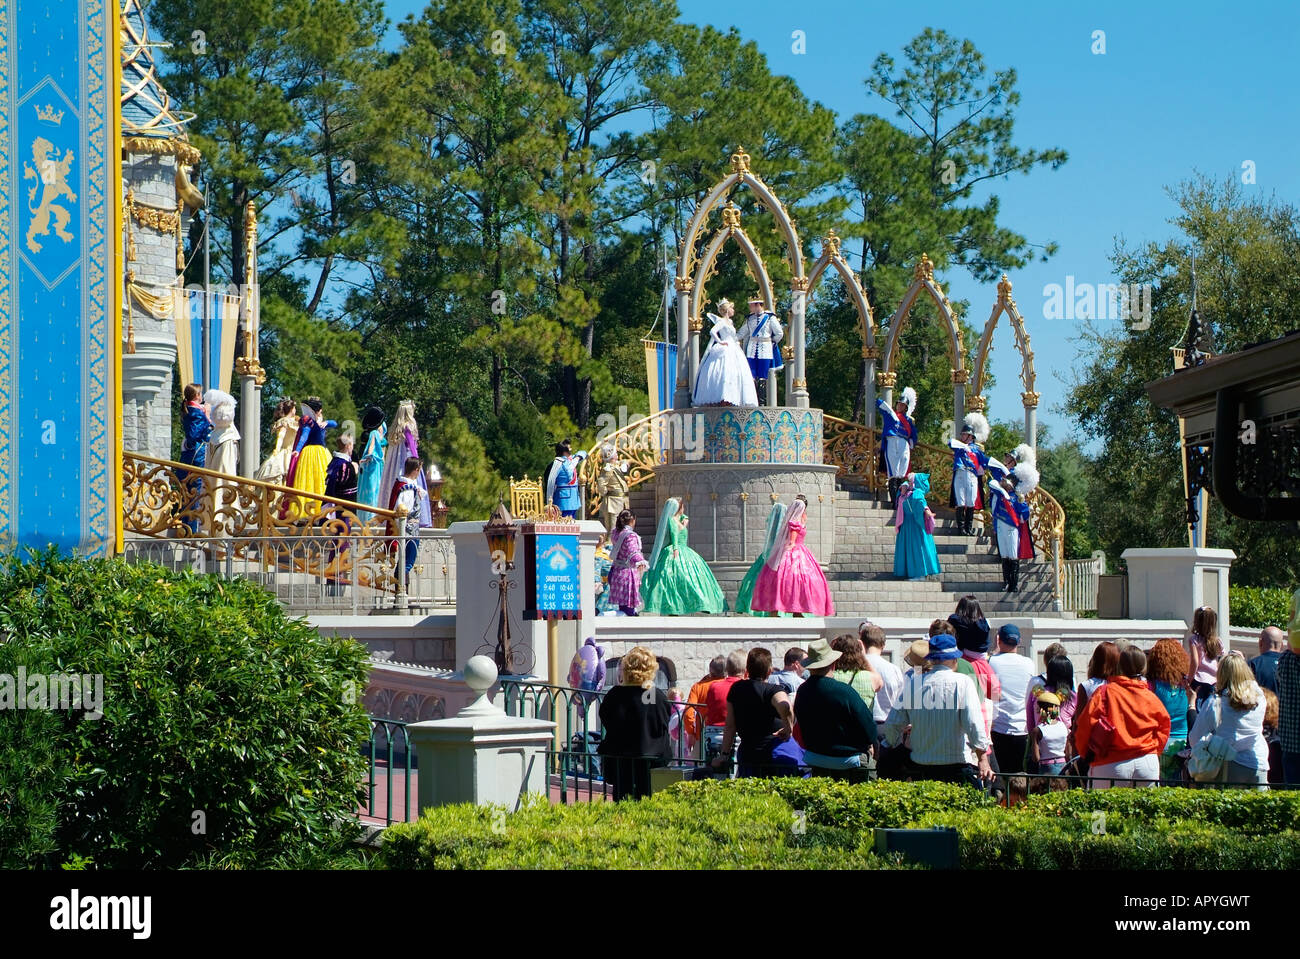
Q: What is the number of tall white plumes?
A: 4